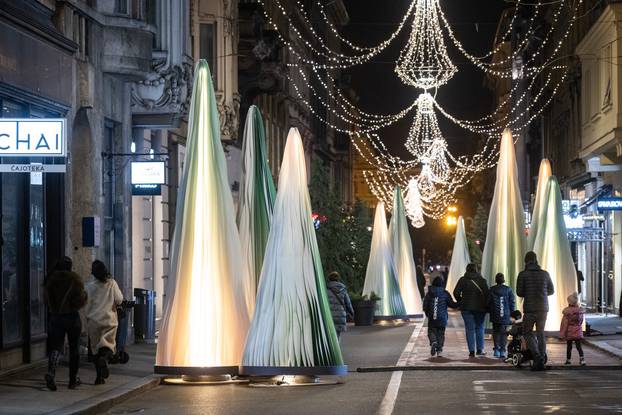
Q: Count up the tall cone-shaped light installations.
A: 9